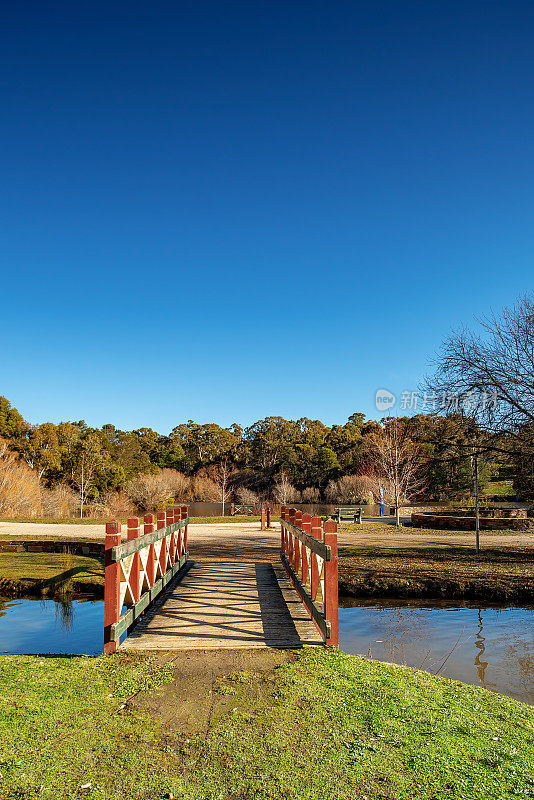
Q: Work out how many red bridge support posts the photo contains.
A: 14